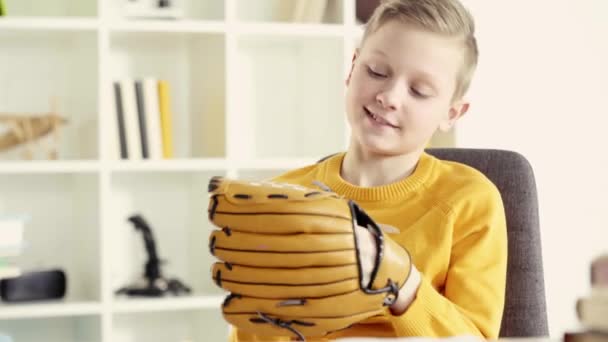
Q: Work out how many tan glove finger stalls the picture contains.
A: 4